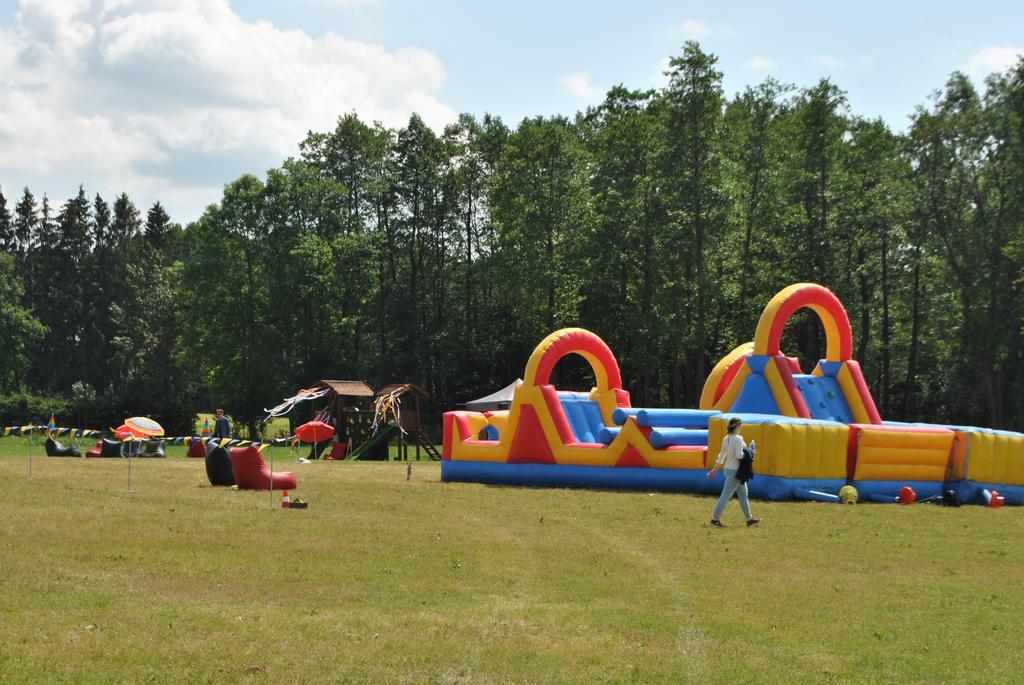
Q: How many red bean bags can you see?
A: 4